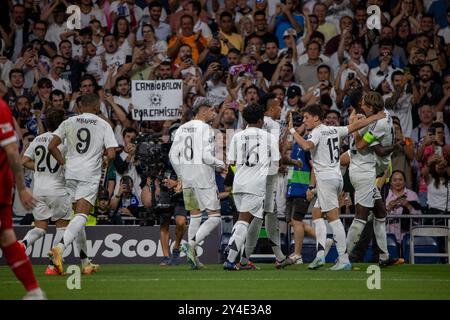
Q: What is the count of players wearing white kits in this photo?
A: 8